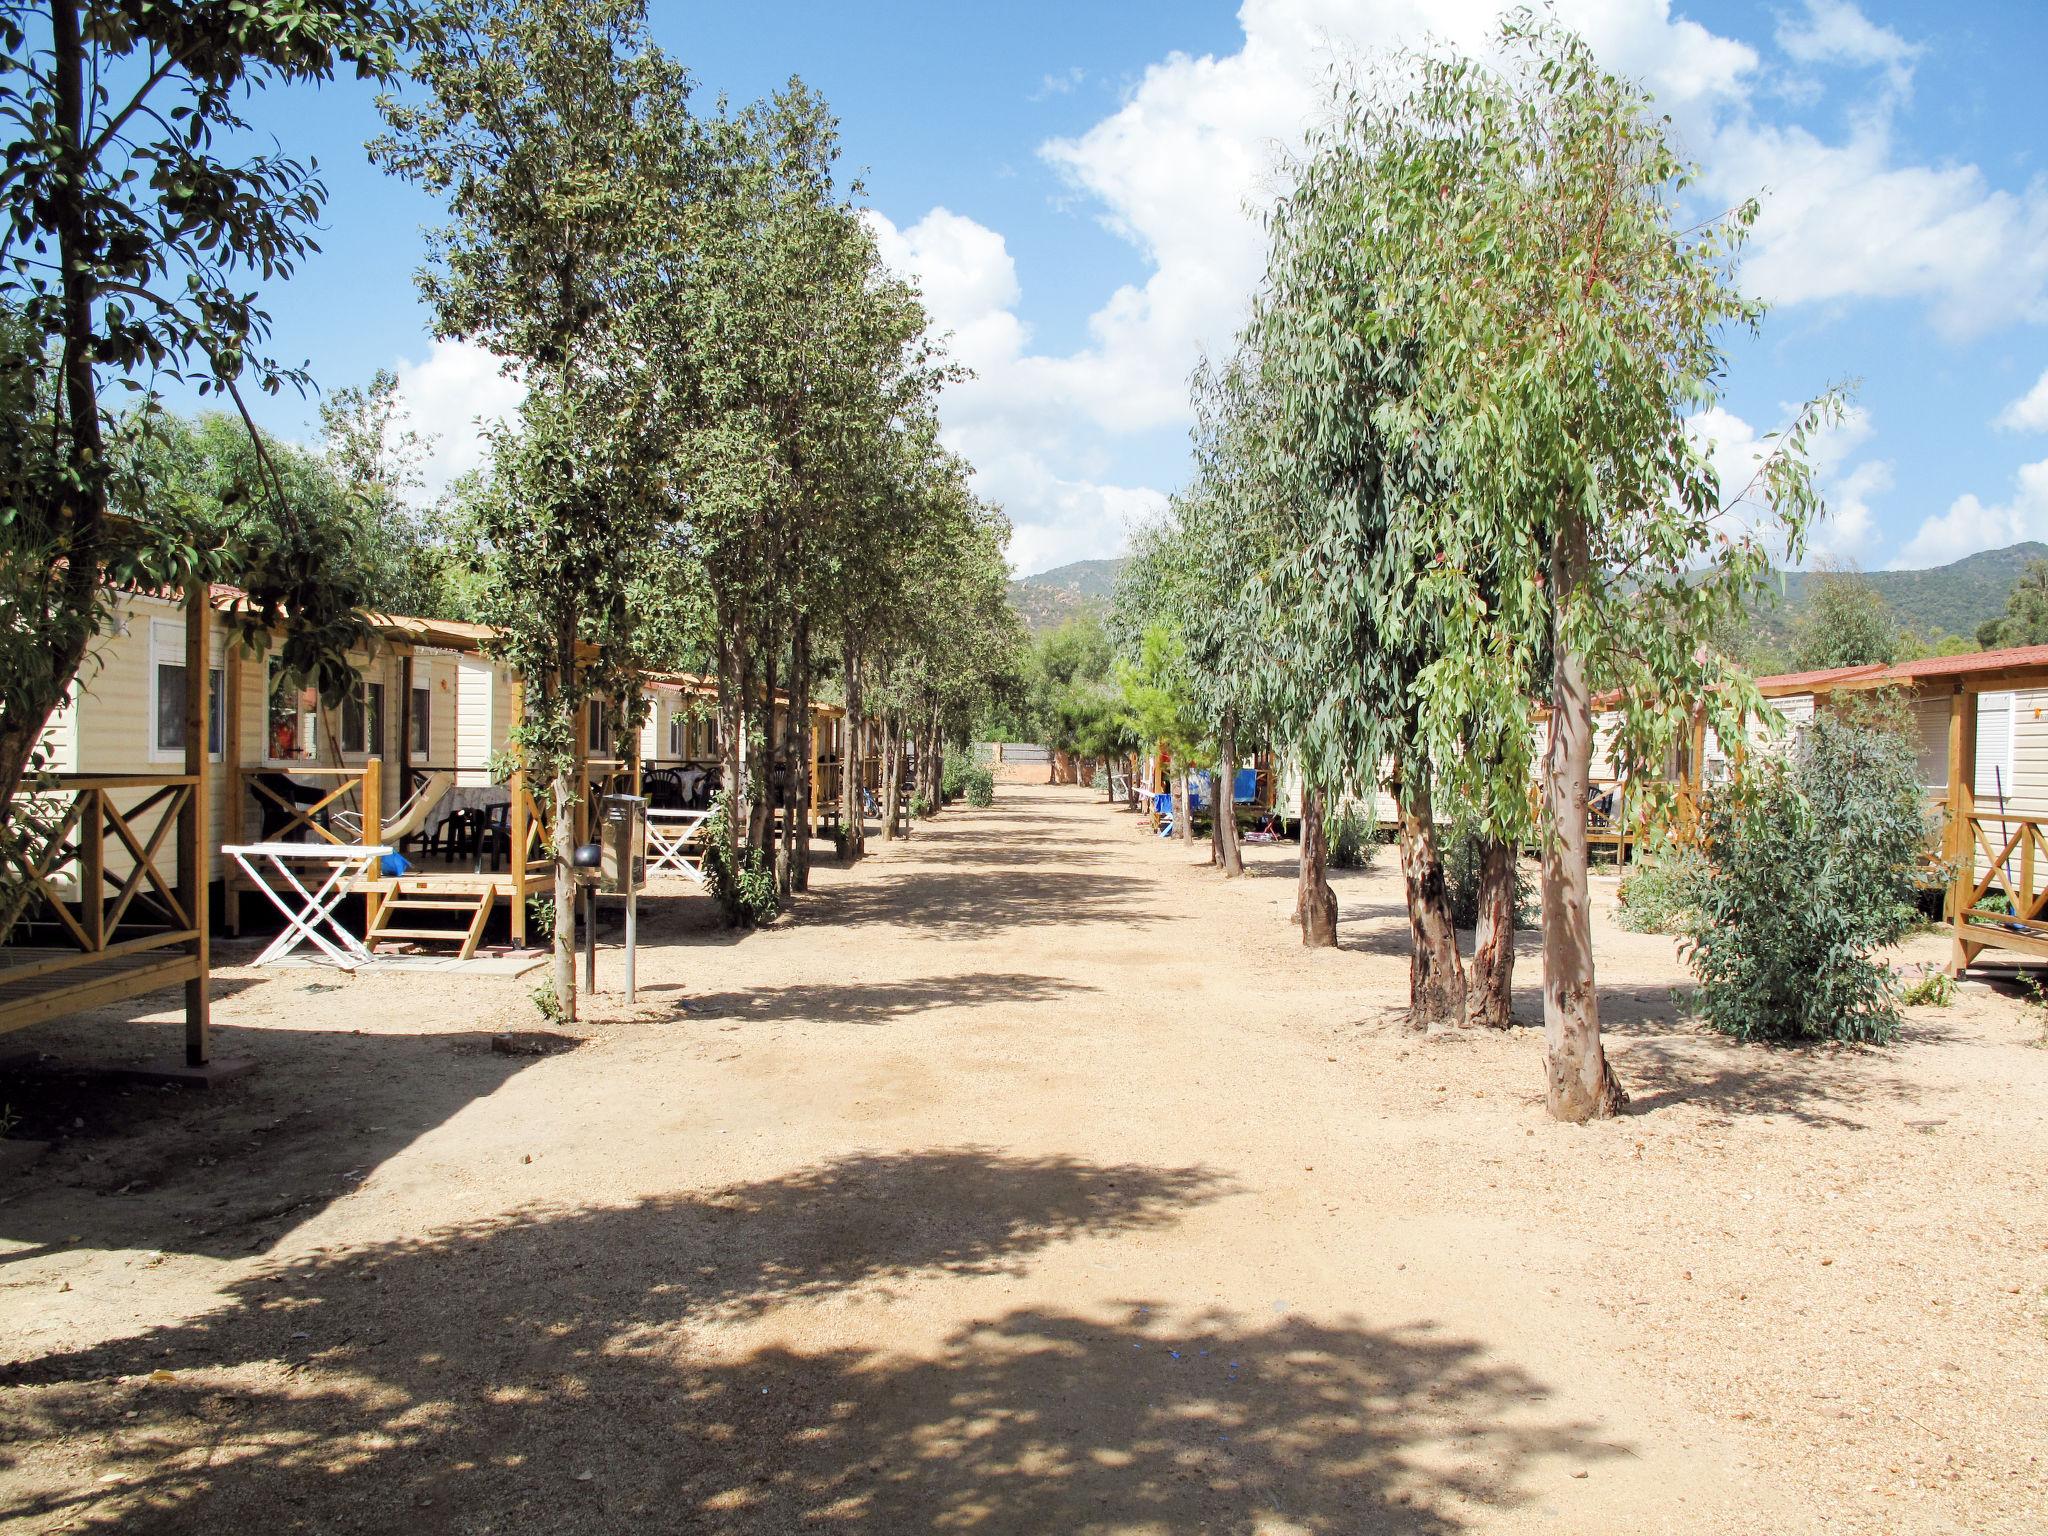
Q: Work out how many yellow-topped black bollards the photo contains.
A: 0